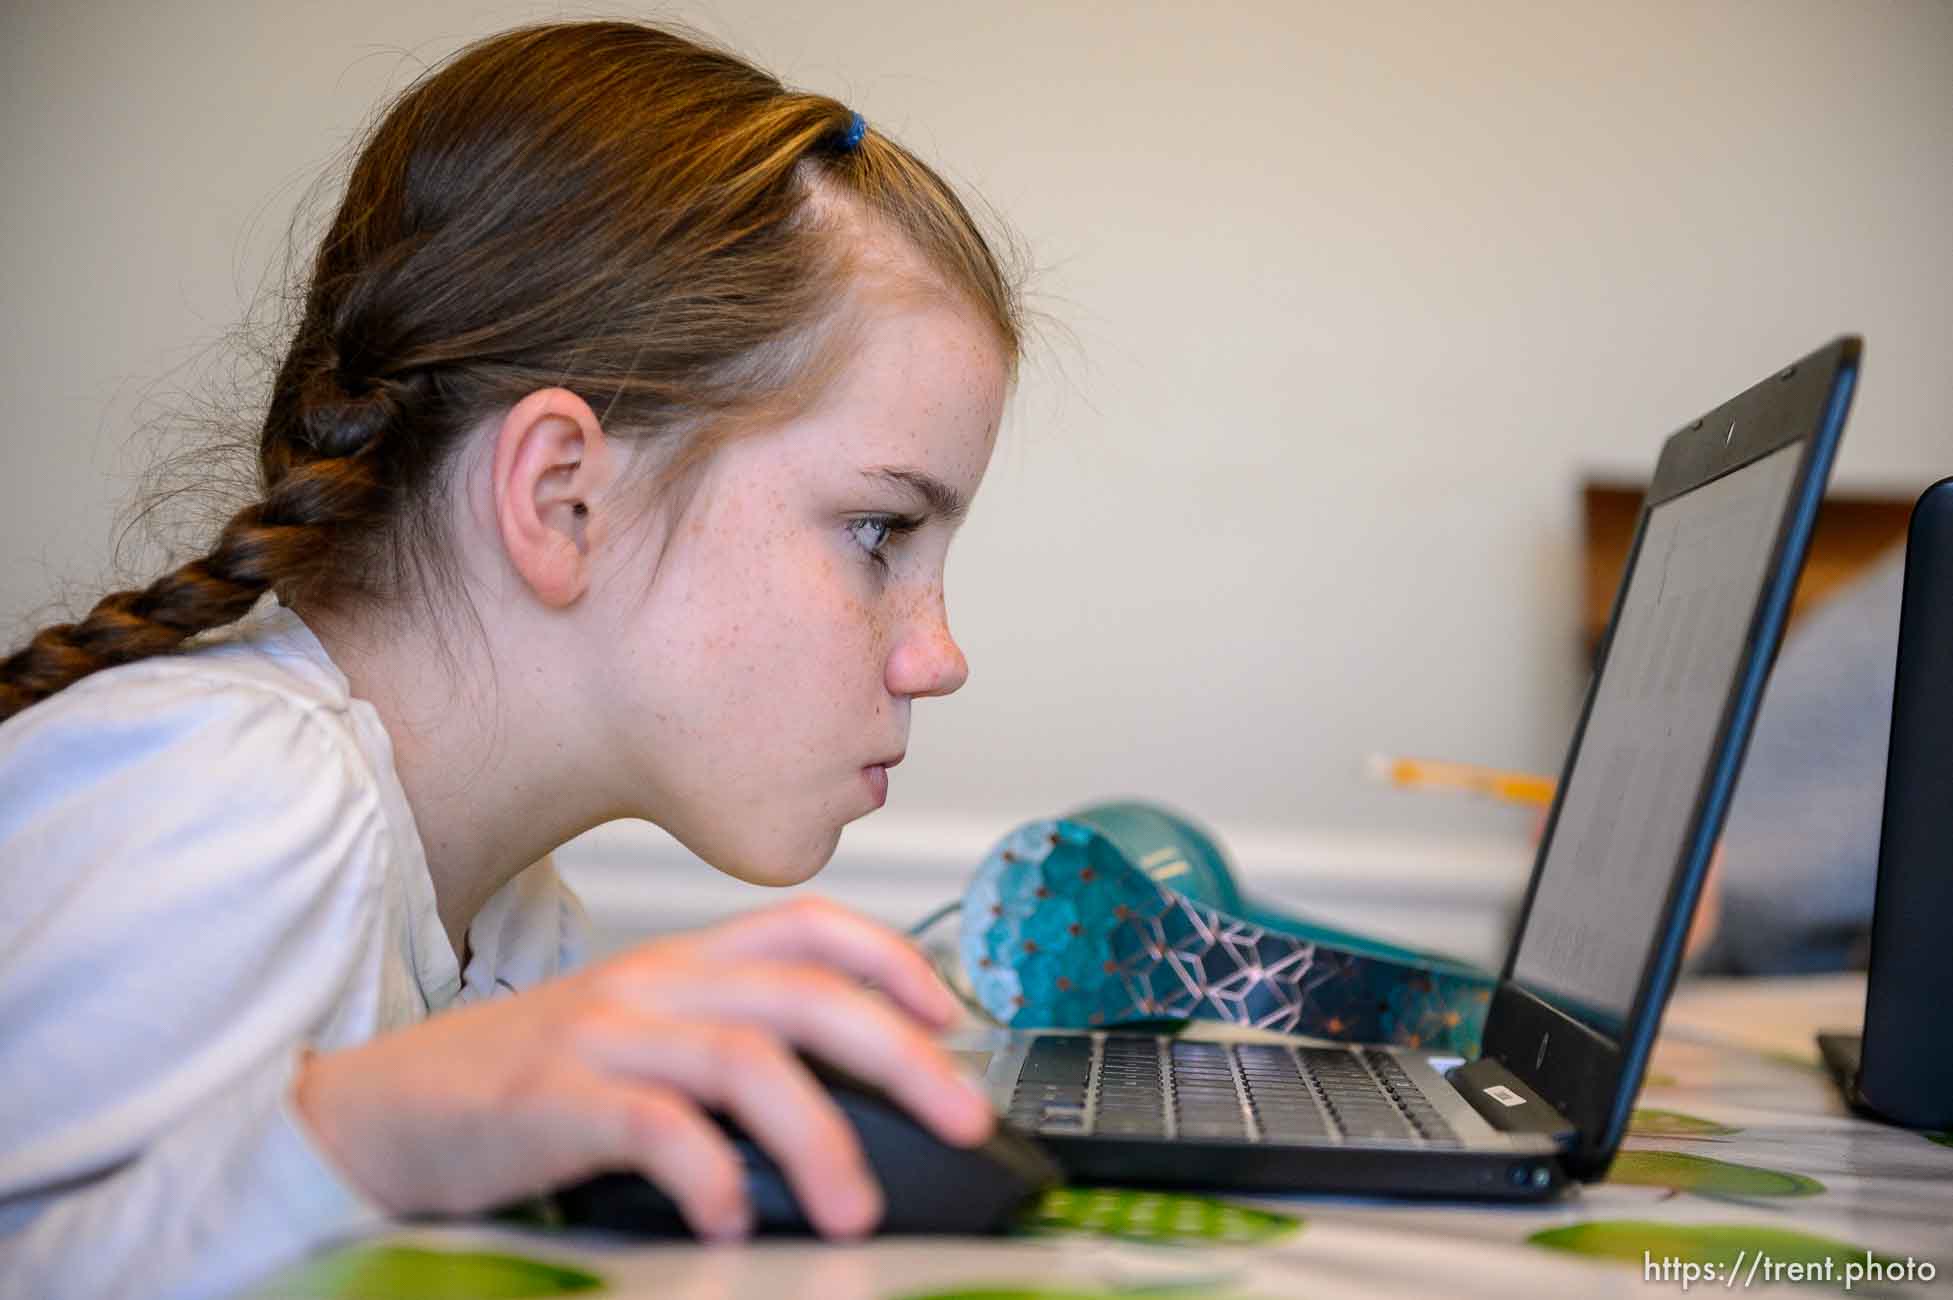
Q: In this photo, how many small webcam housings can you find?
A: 1